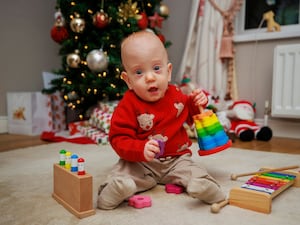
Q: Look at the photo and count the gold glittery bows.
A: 1